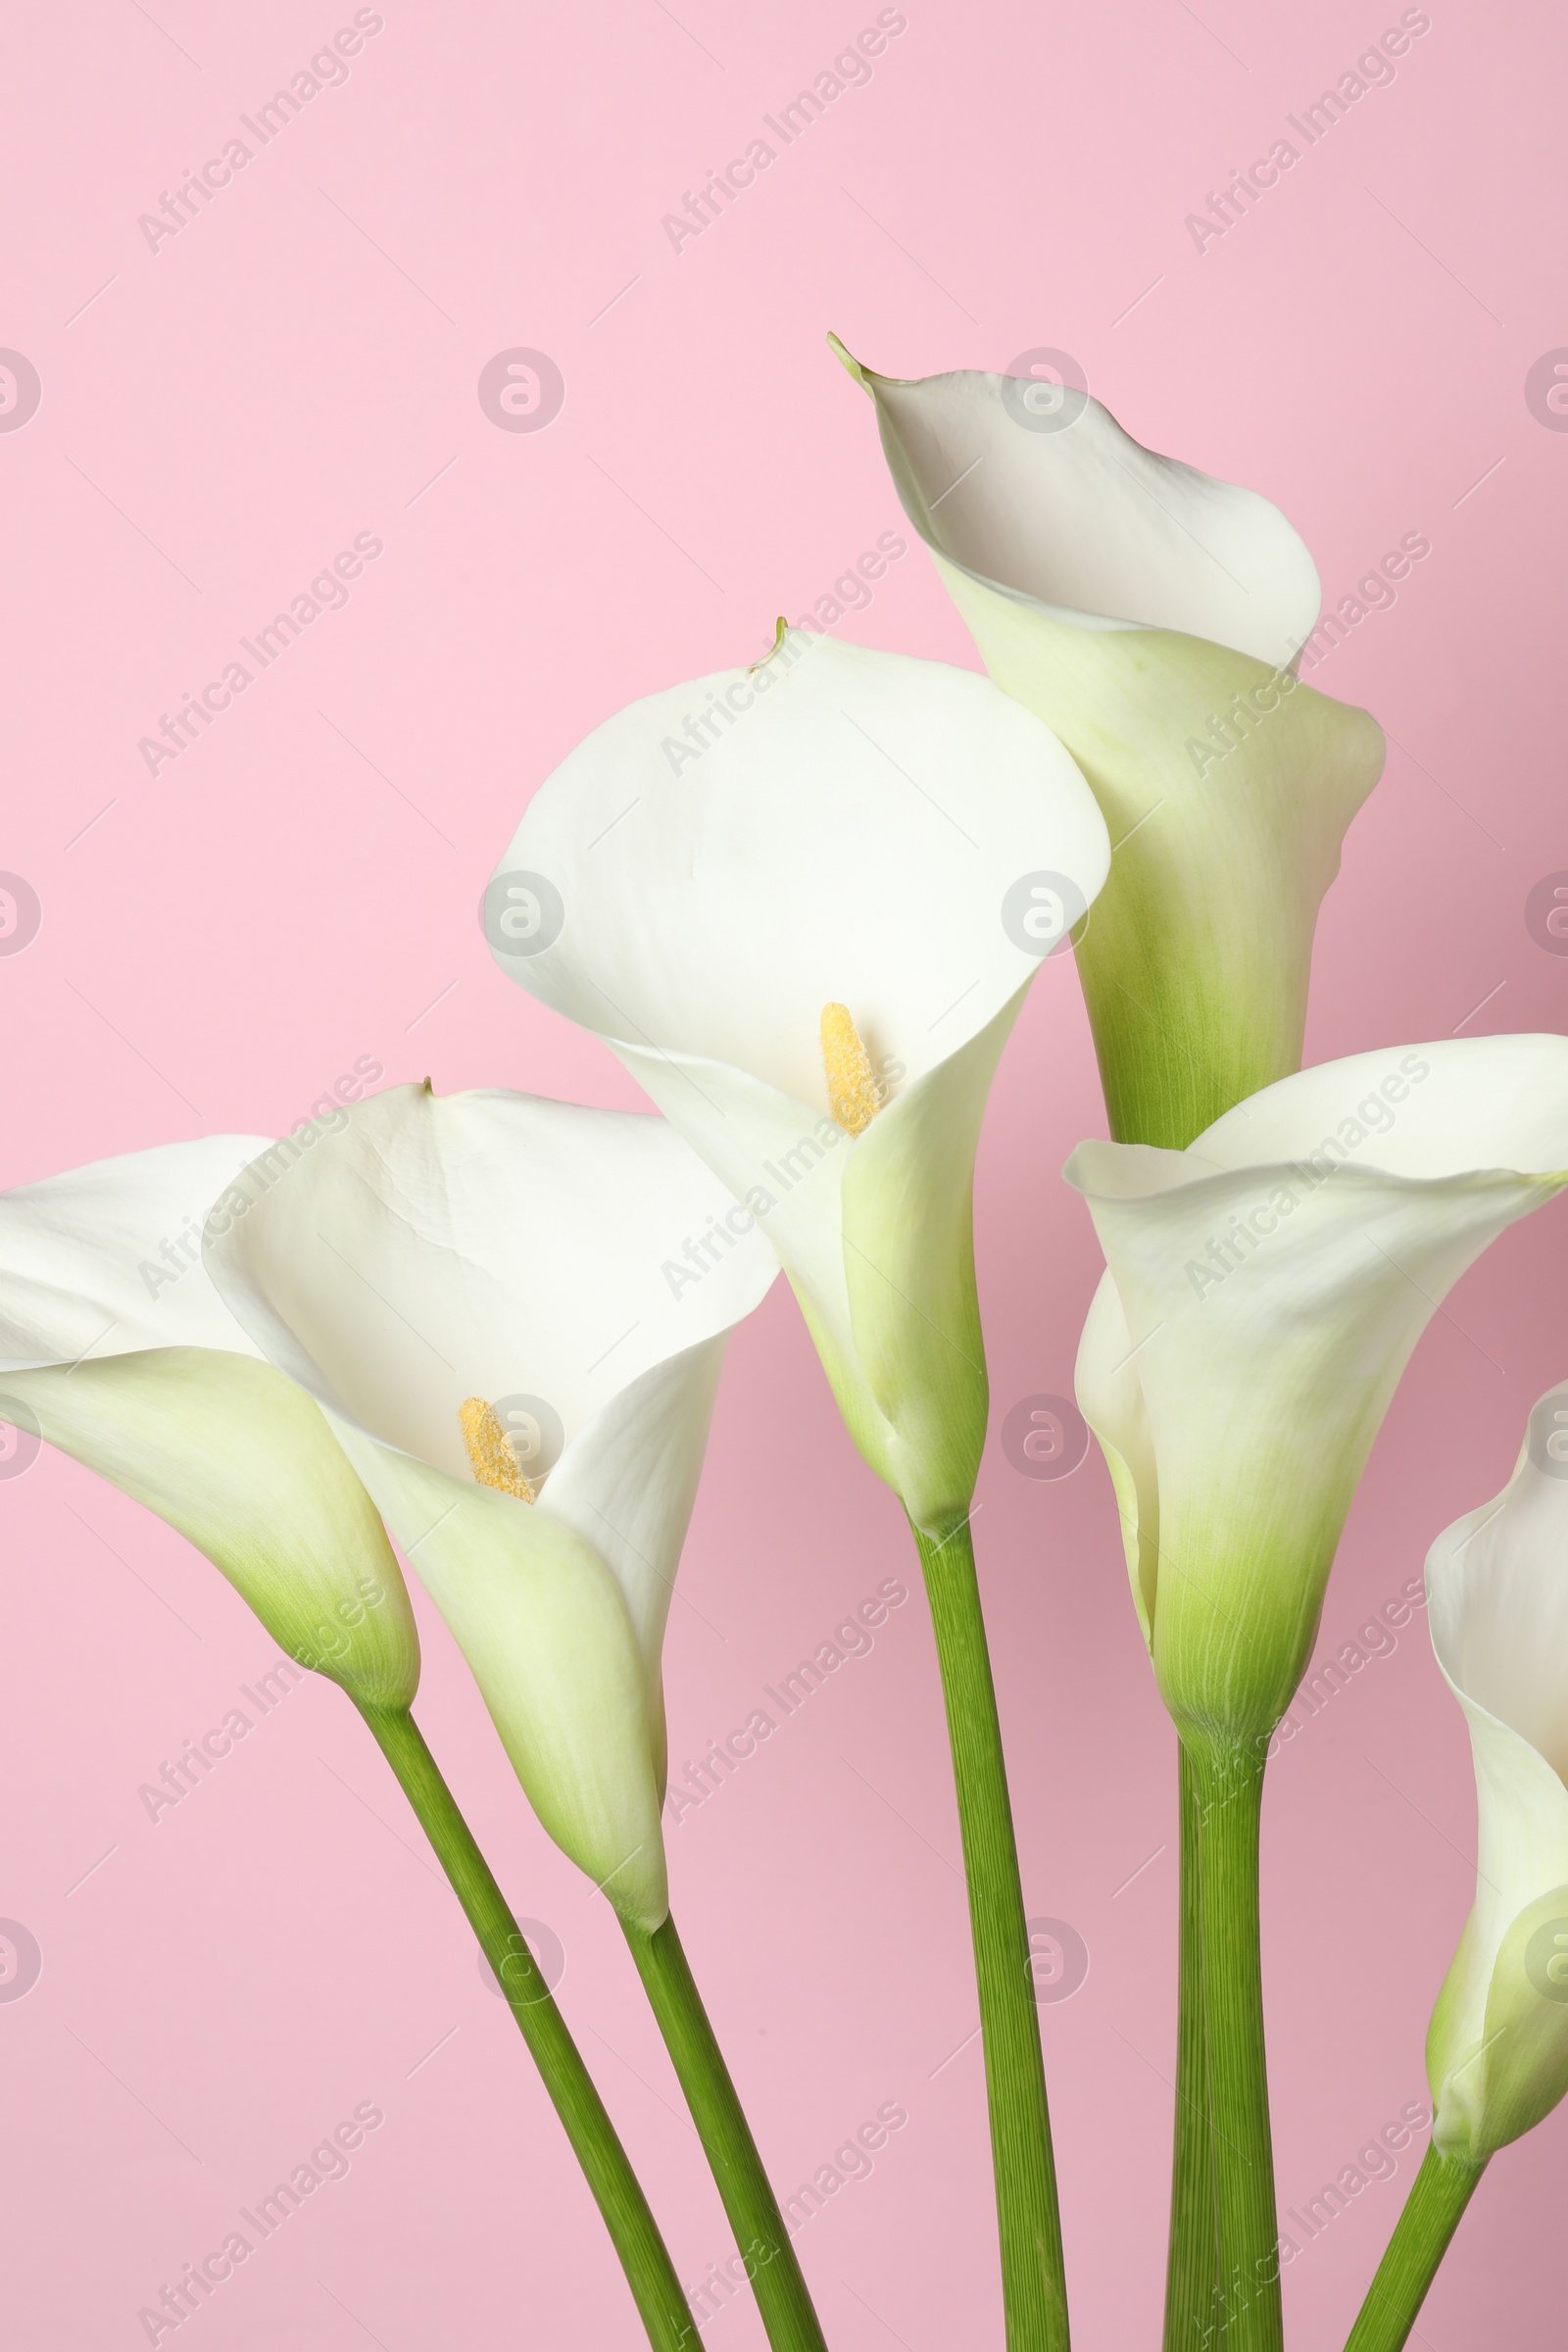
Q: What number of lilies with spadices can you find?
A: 2